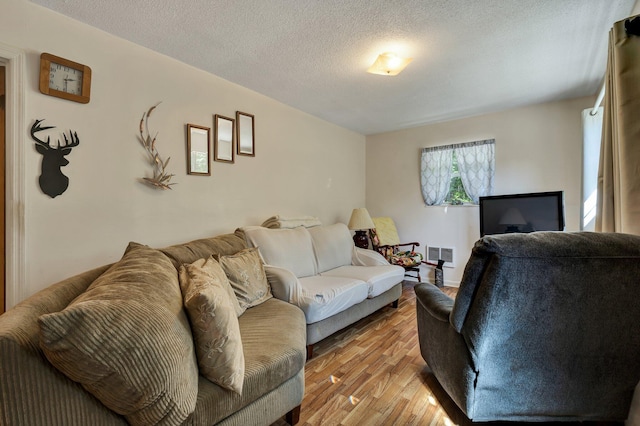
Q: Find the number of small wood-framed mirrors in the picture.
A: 3